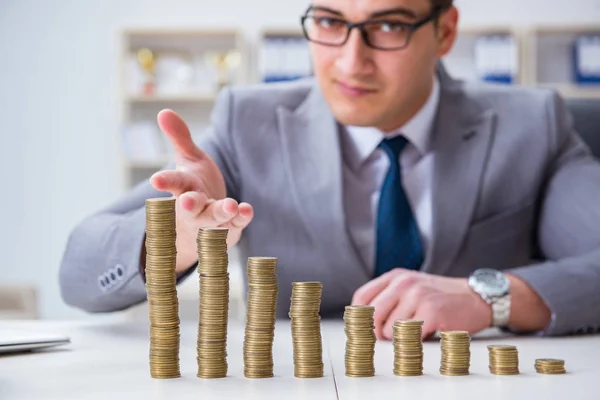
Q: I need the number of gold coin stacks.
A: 9